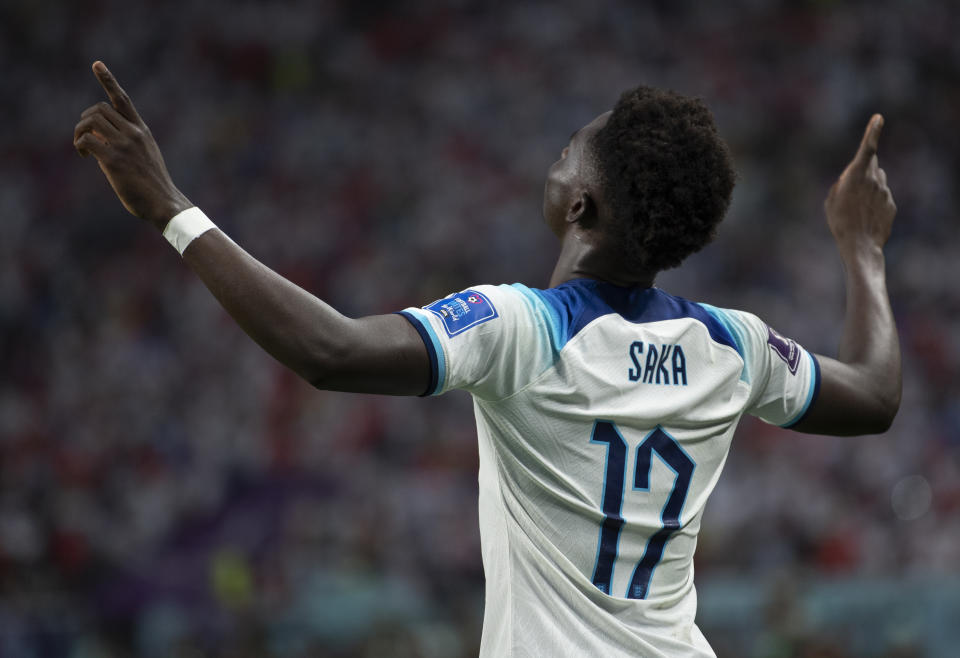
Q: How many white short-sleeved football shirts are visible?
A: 1